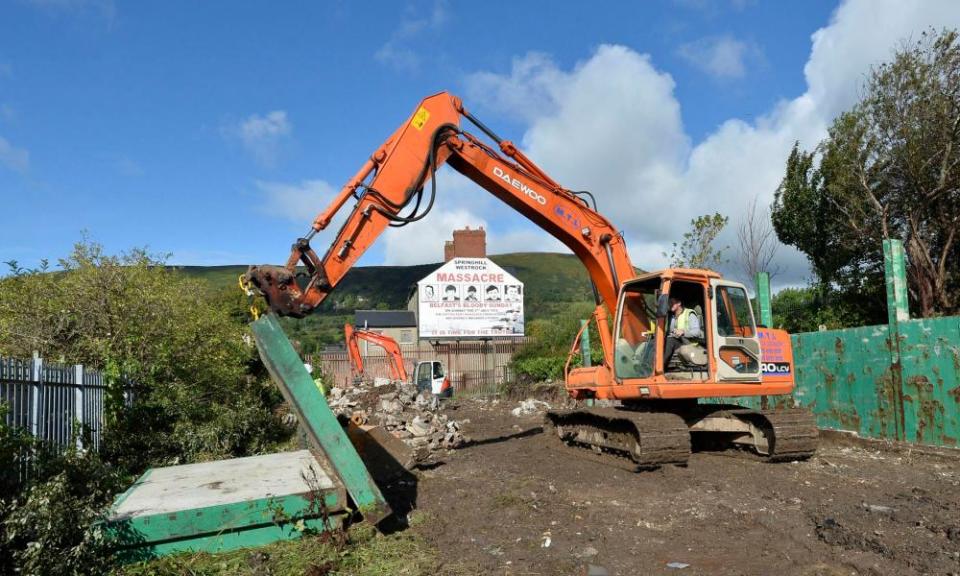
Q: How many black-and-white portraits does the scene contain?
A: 5